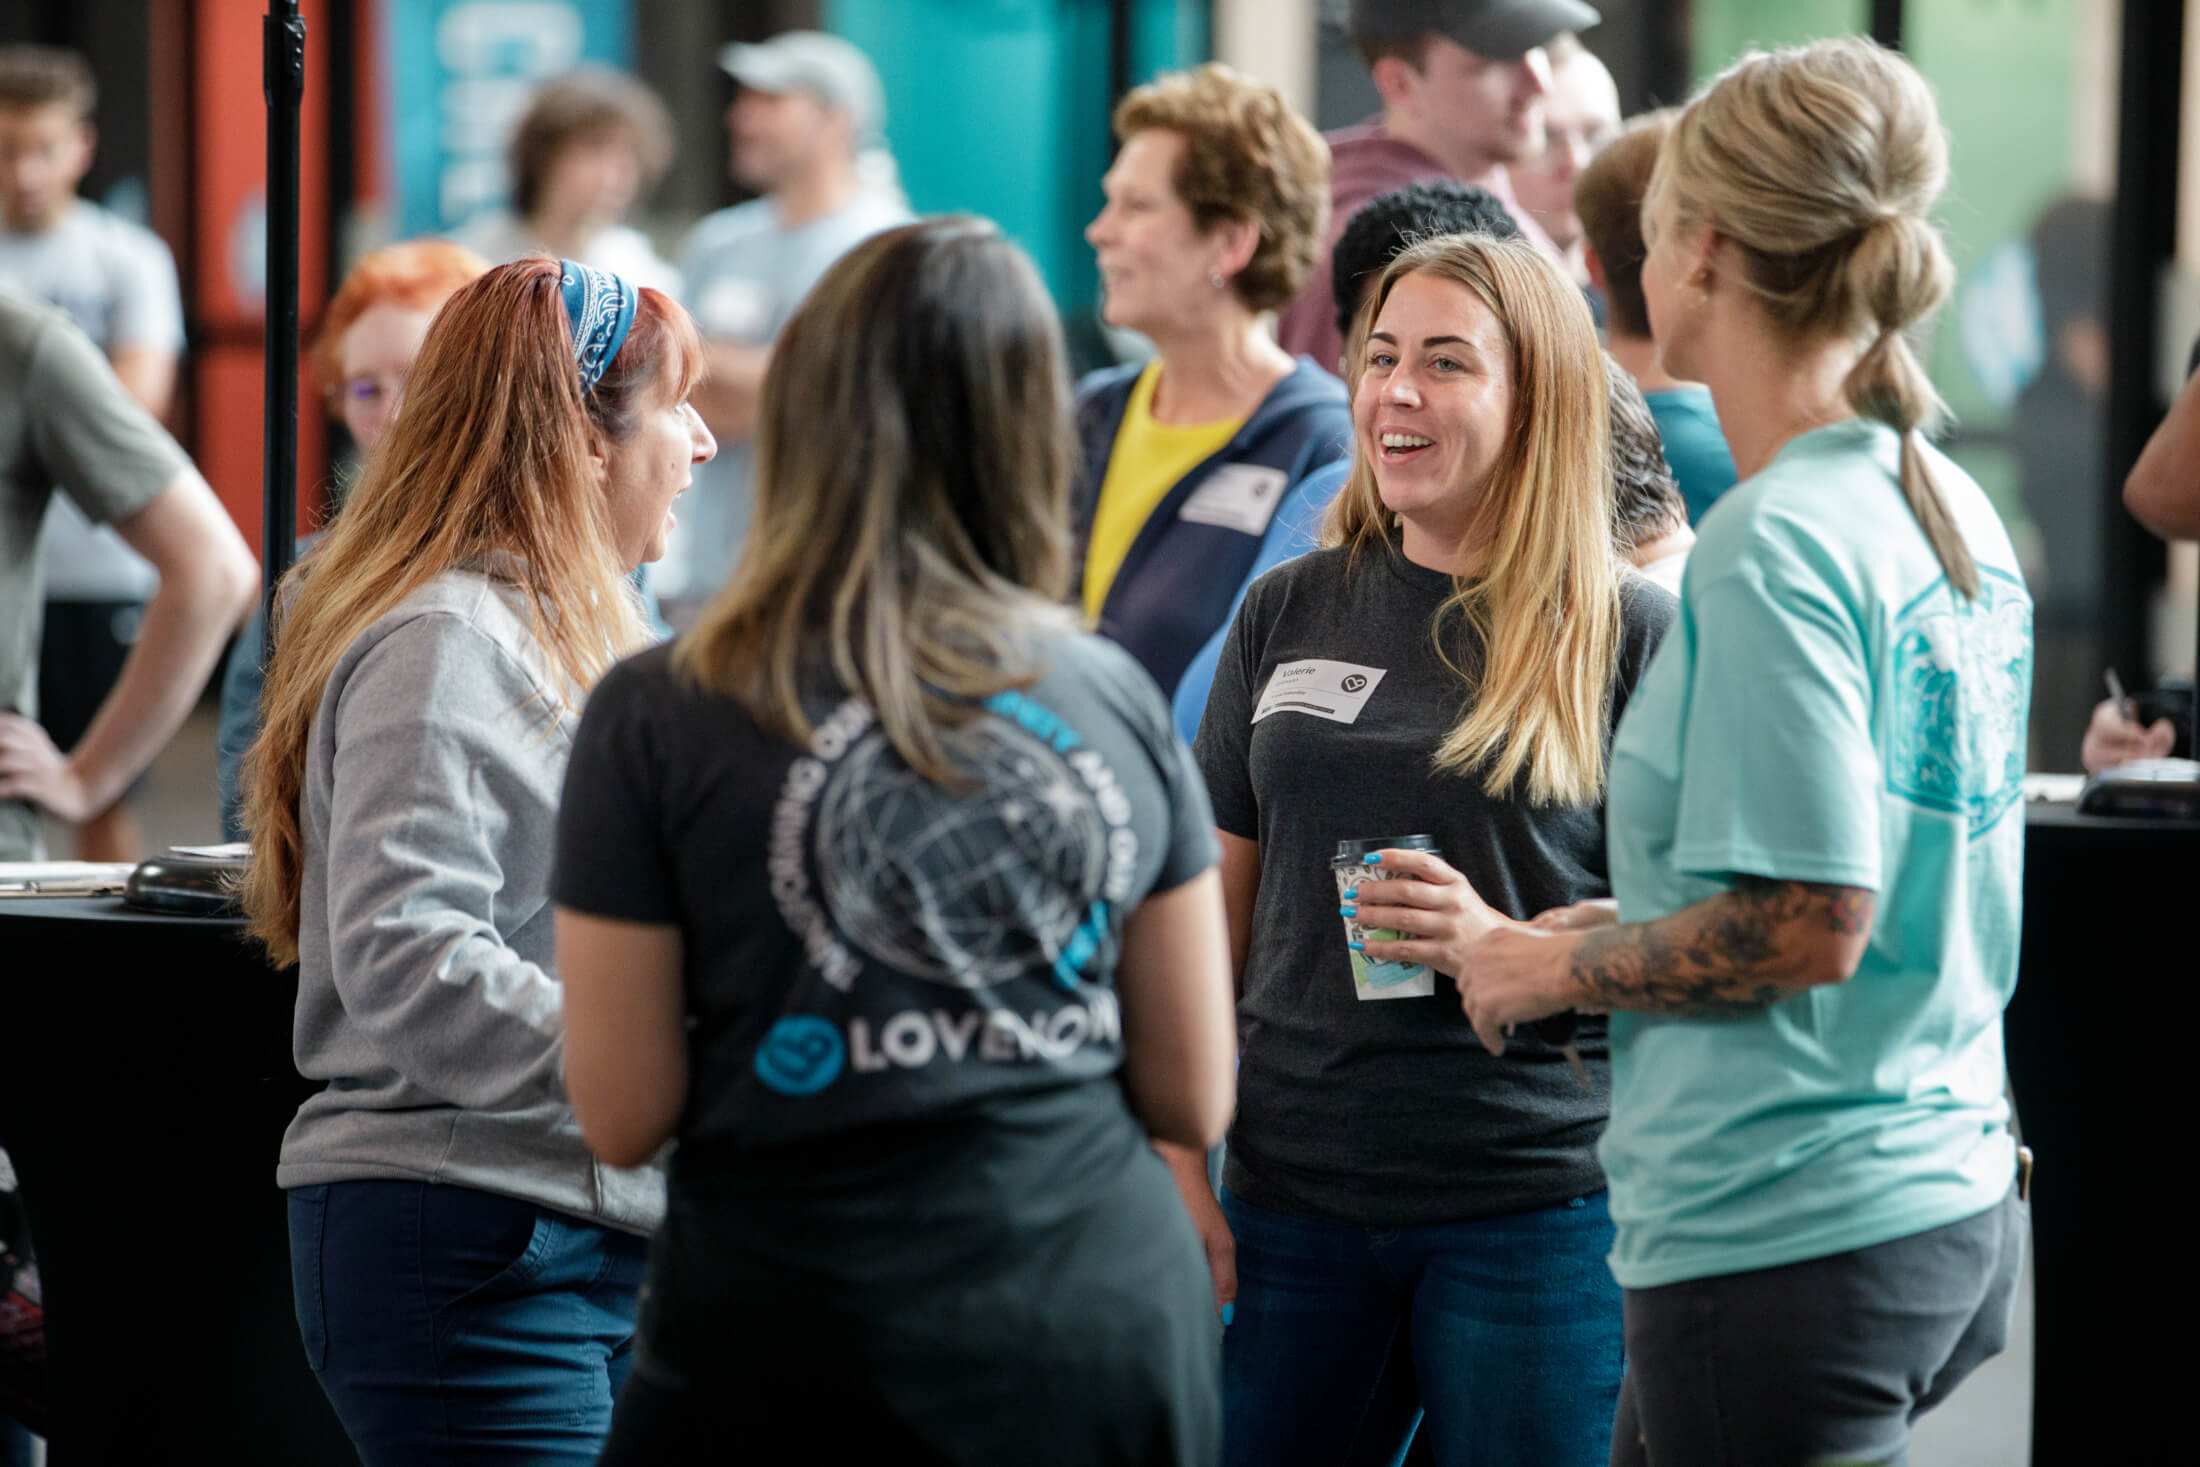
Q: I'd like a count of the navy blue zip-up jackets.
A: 1